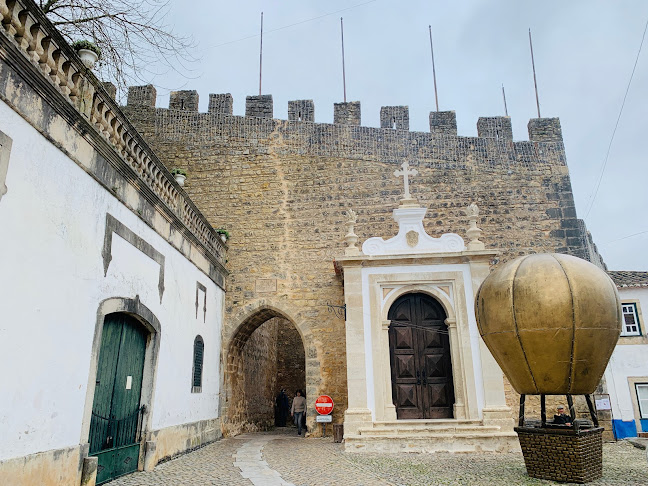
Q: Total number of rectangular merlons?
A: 11